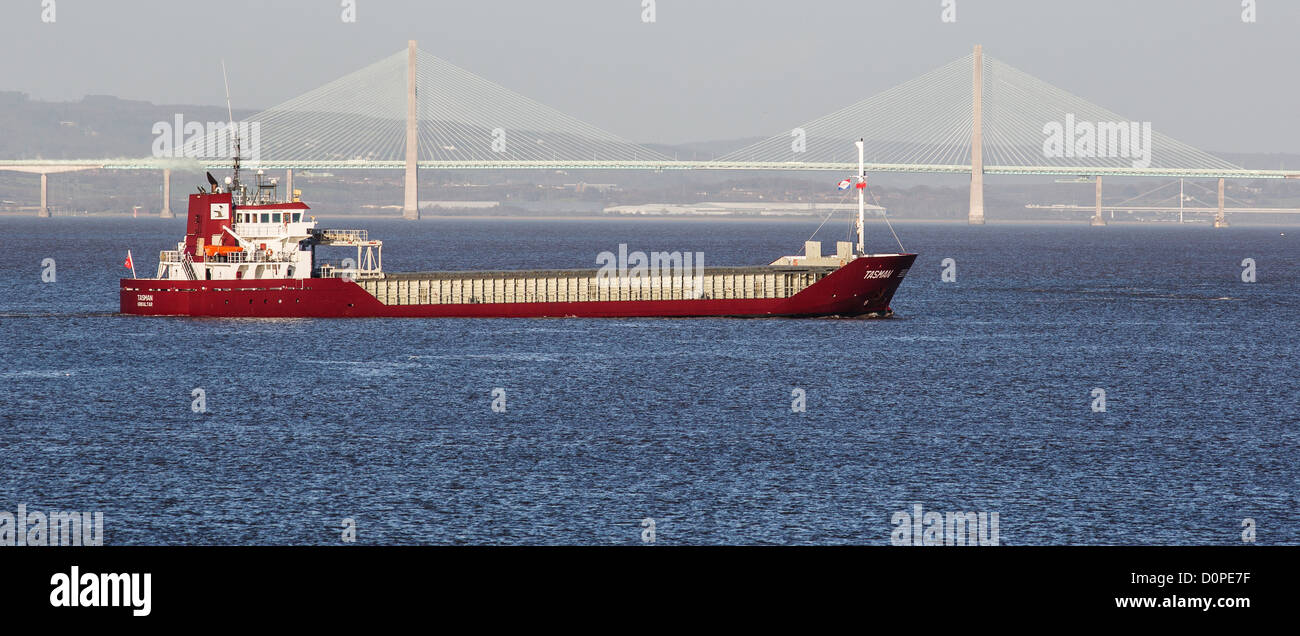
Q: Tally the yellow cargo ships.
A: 0